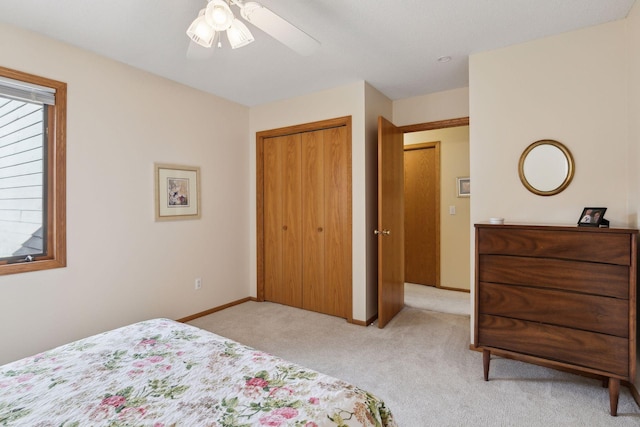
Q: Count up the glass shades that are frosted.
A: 3